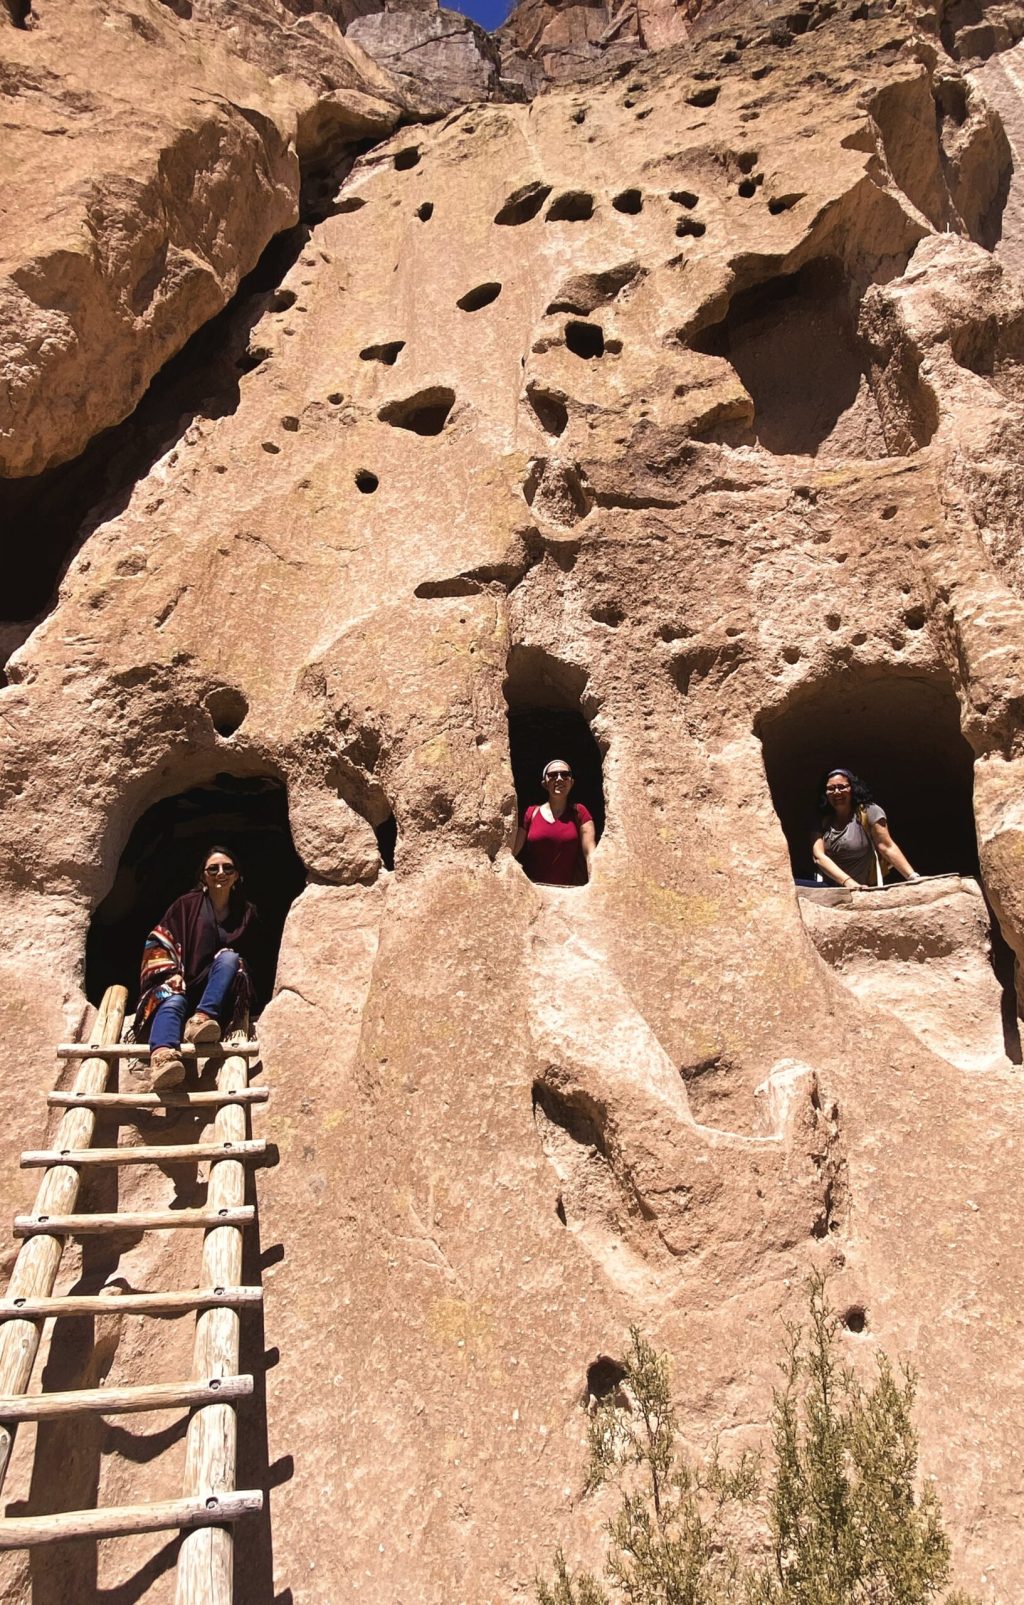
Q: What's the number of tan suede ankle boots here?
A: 2